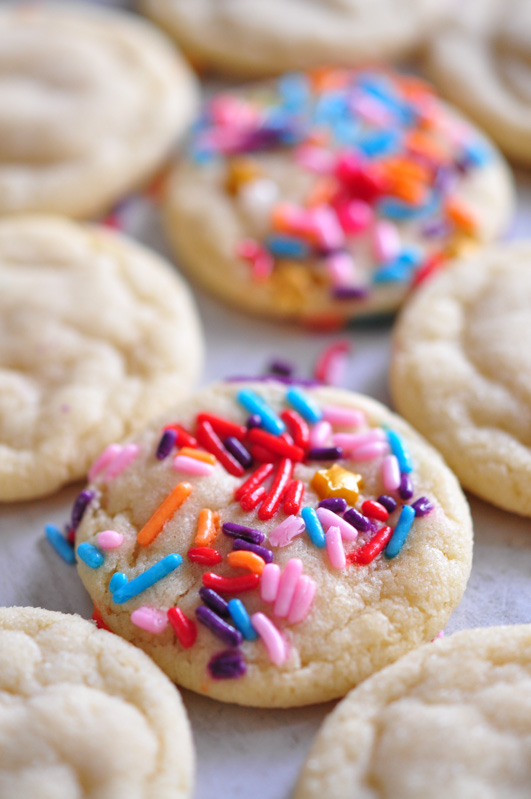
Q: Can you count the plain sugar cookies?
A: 7